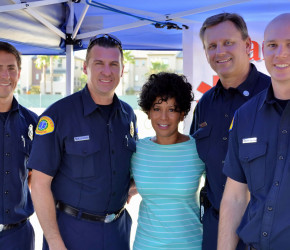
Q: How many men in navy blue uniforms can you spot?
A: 4